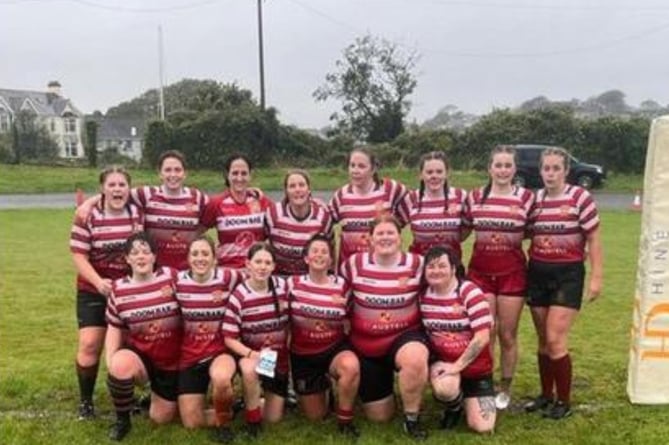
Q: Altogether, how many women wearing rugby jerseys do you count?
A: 14